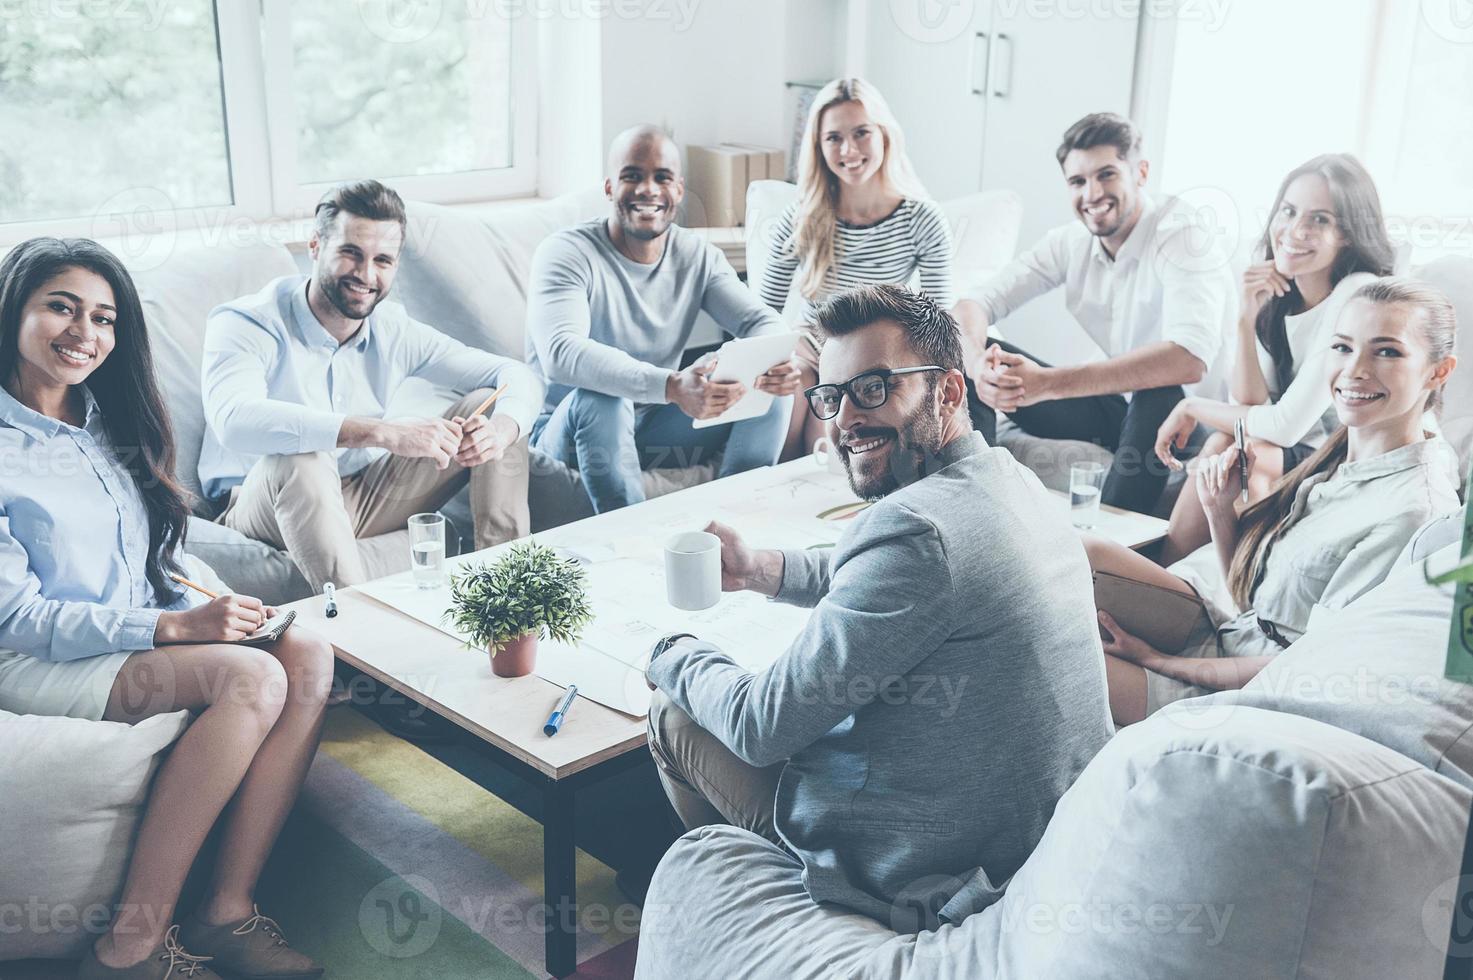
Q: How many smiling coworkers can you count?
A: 8